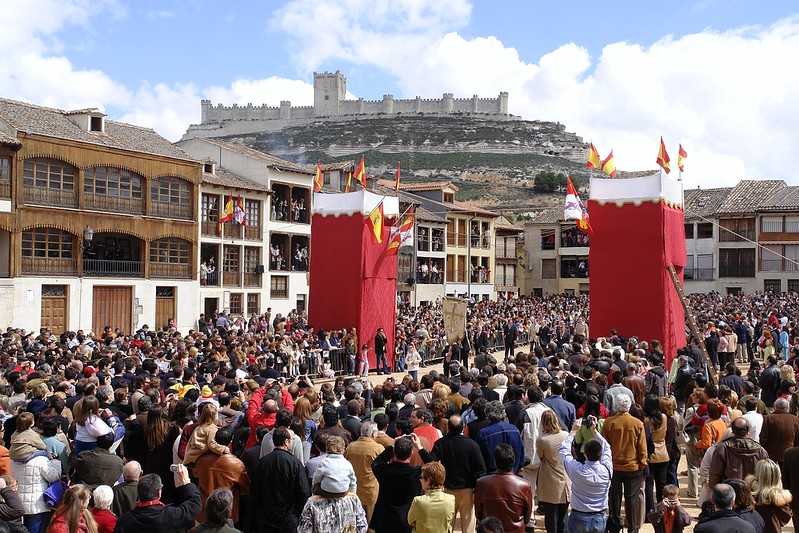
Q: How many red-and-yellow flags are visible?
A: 10